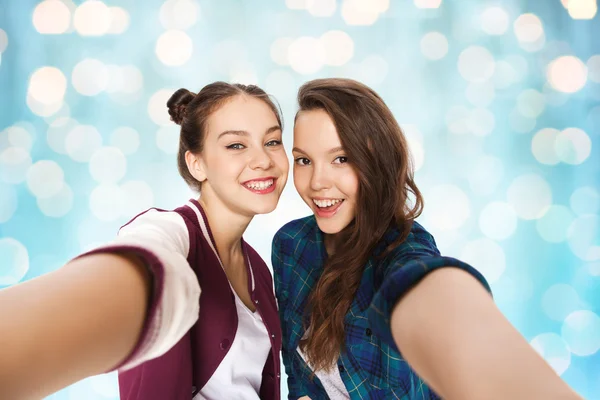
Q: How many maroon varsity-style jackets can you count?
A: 1